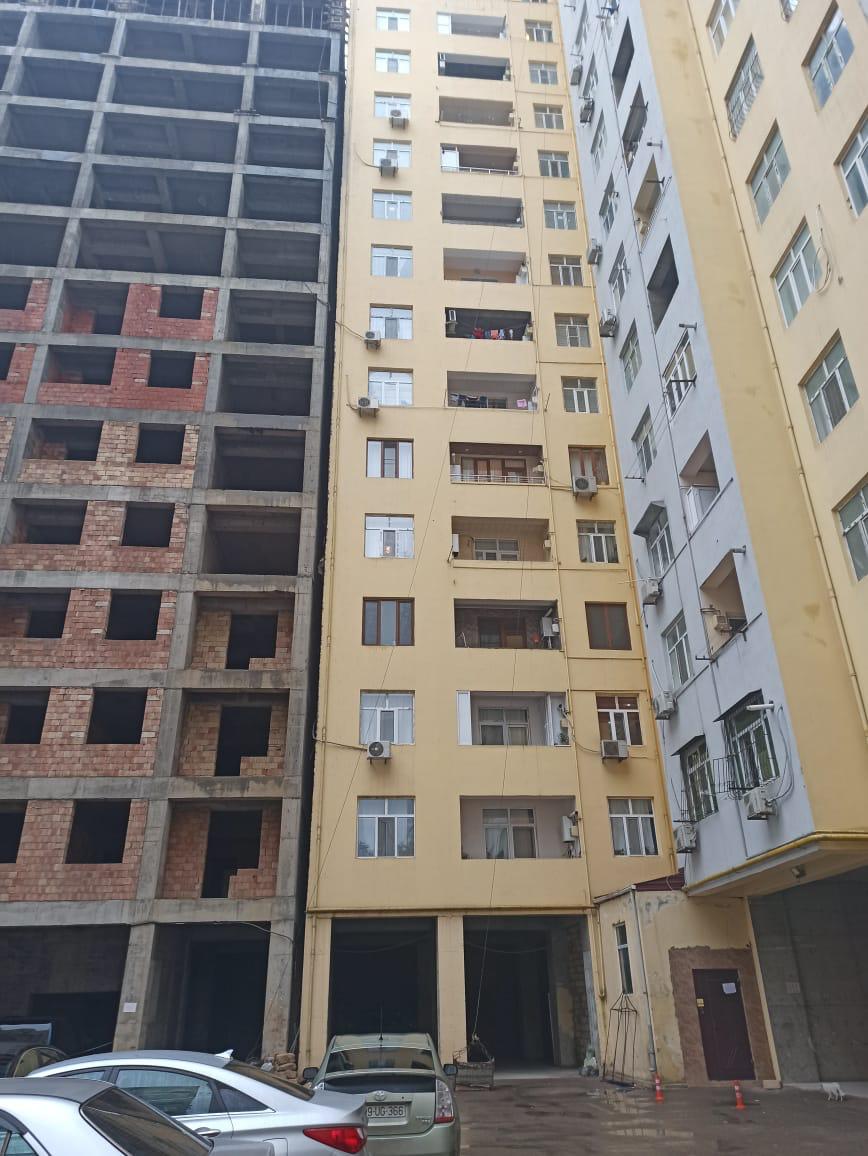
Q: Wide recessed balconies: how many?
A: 13